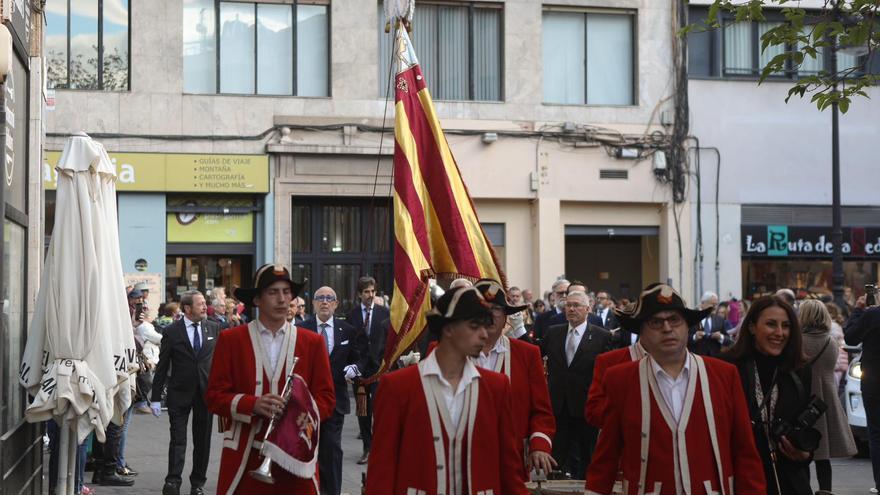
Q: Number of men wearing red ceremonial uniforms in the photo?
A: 5